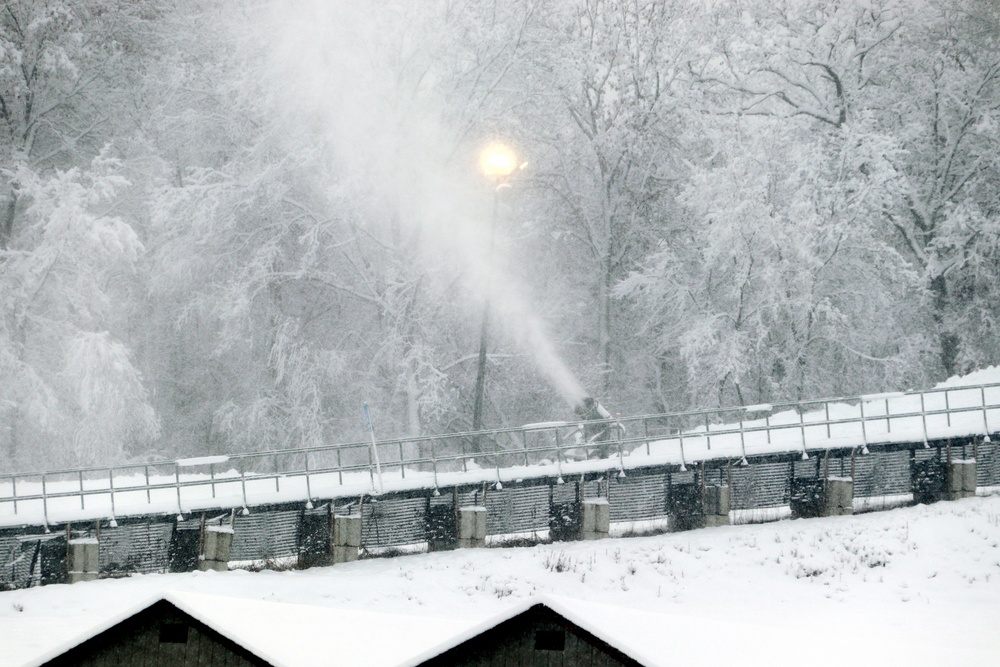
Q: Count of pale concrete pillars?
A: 8